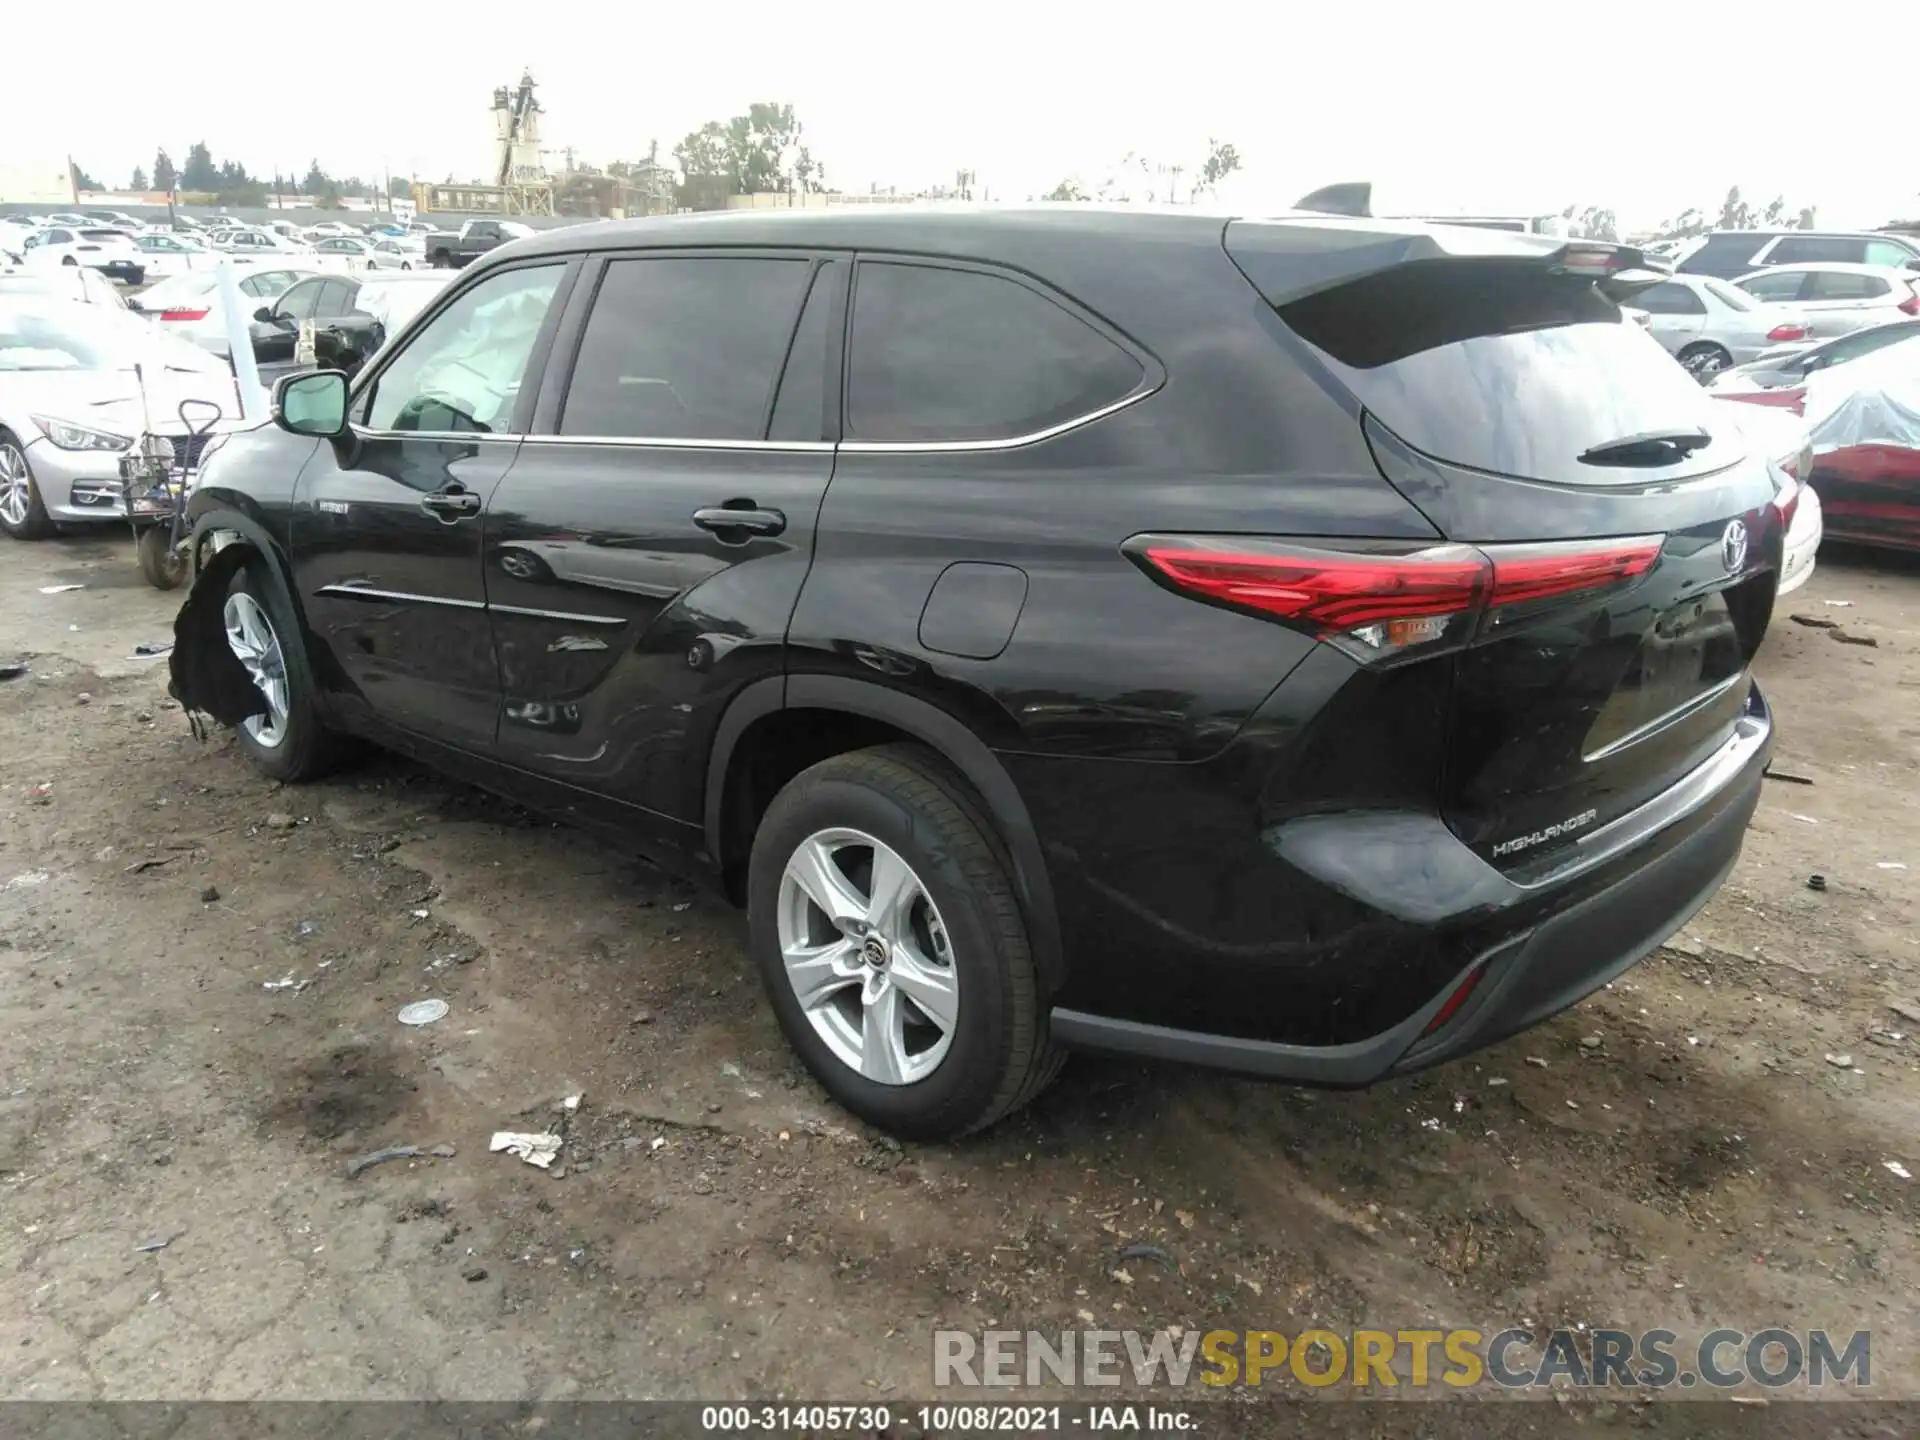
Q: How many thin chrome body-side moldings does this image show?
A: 2